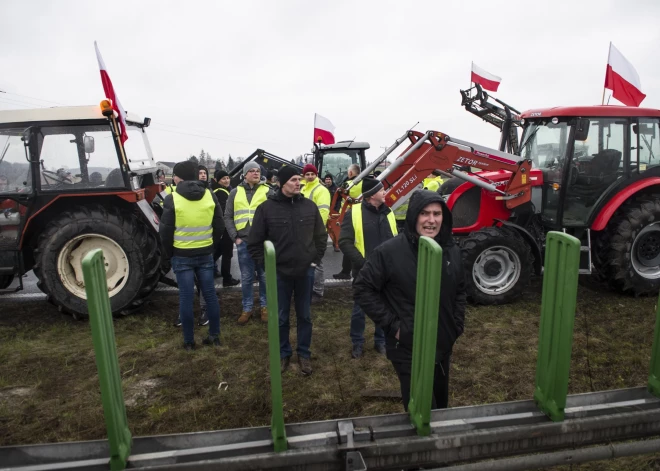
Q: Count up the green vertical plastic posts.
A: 5